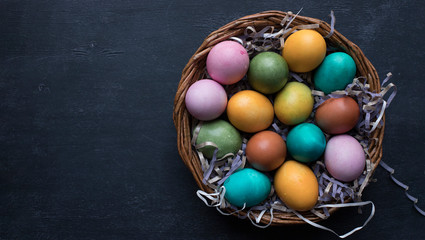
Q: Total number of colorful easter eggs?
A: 14